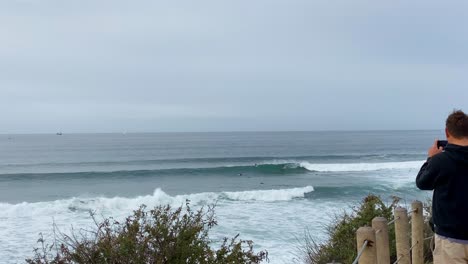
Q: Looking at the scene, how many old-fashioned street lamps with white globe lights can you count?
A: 0